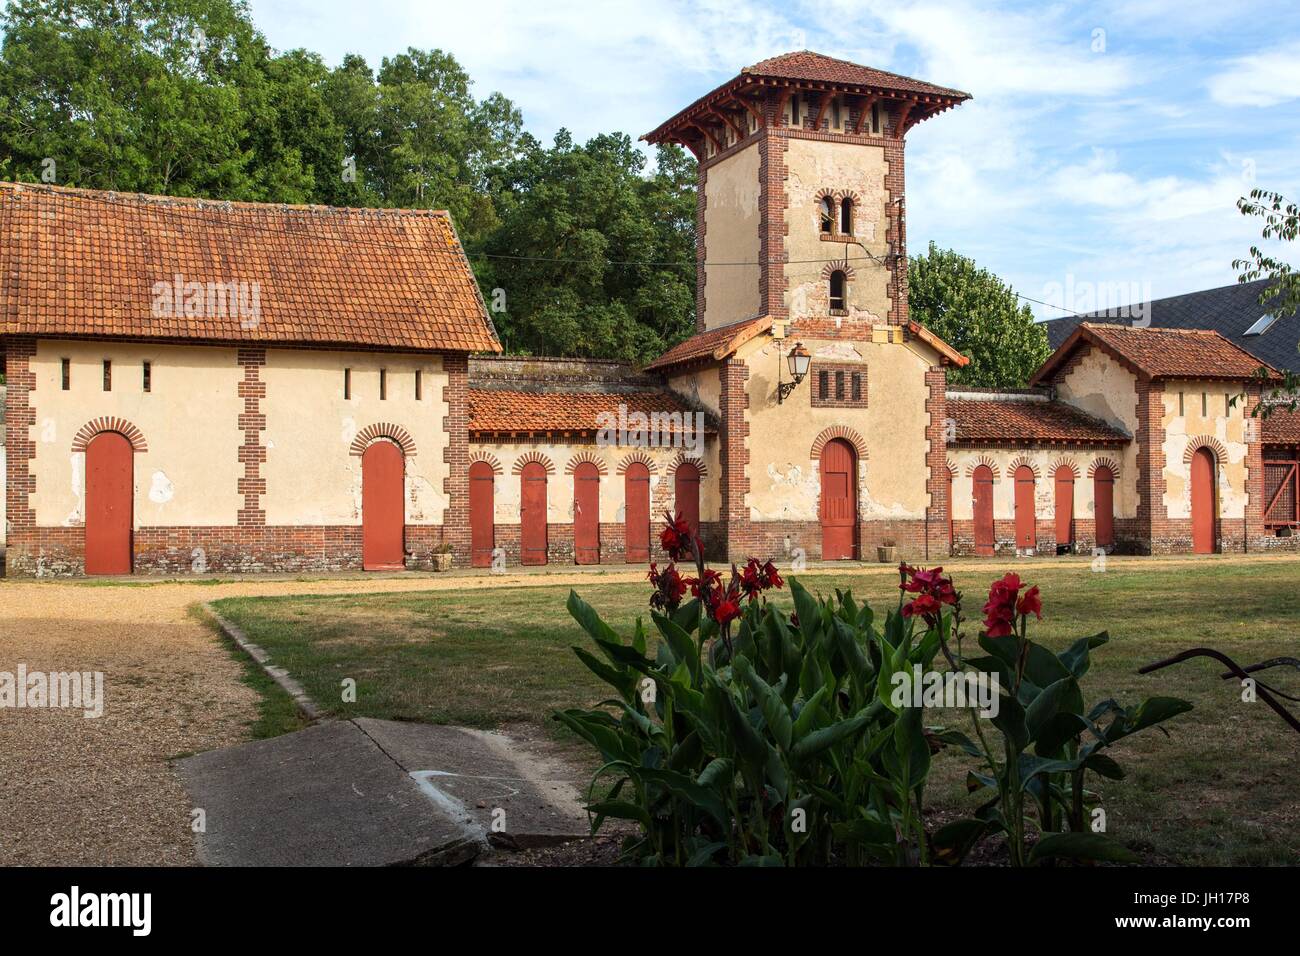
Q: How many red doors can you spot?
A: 14